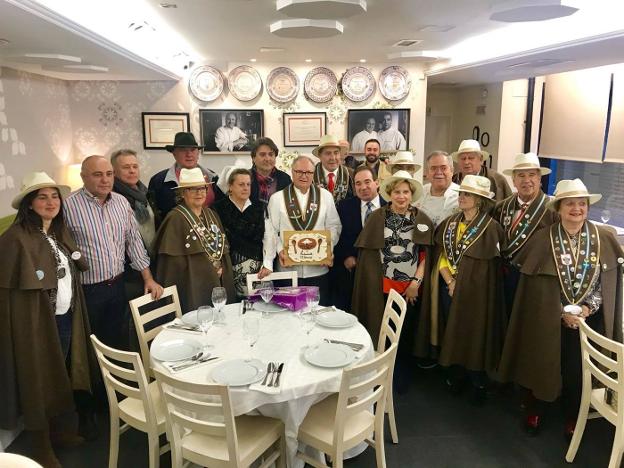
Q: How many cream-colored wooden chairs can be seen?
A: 7